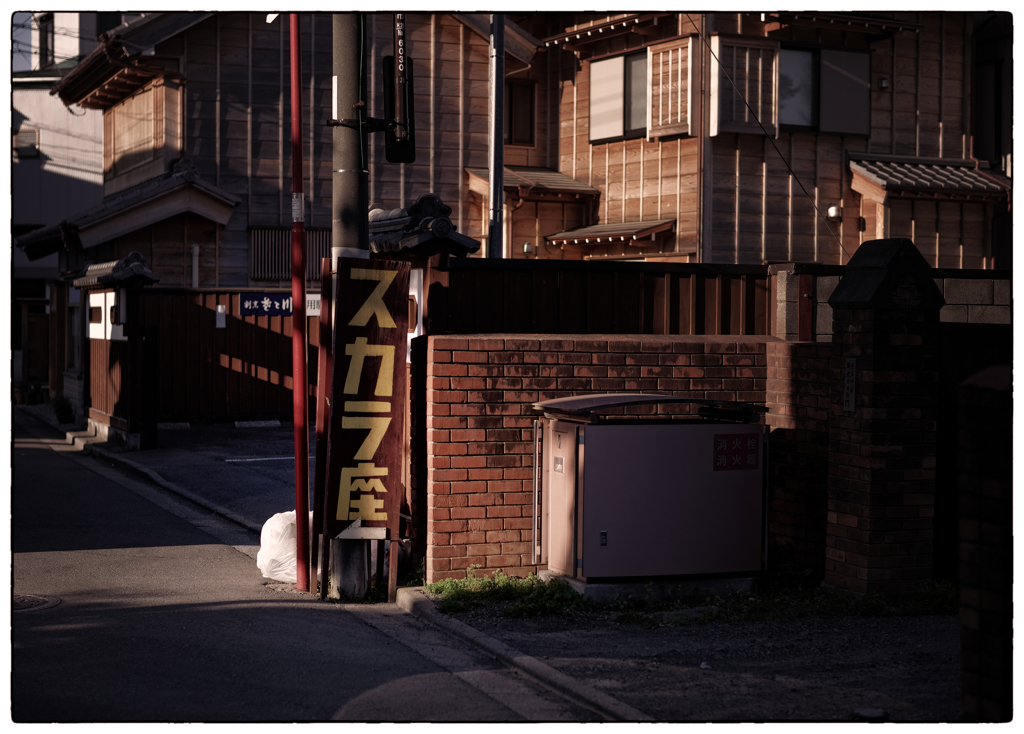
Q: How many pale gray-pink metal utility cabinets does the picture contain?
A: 1